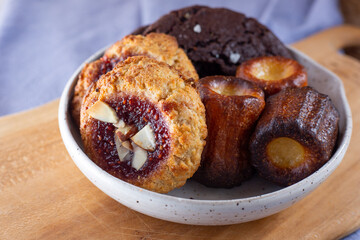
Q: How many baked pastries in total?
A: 6